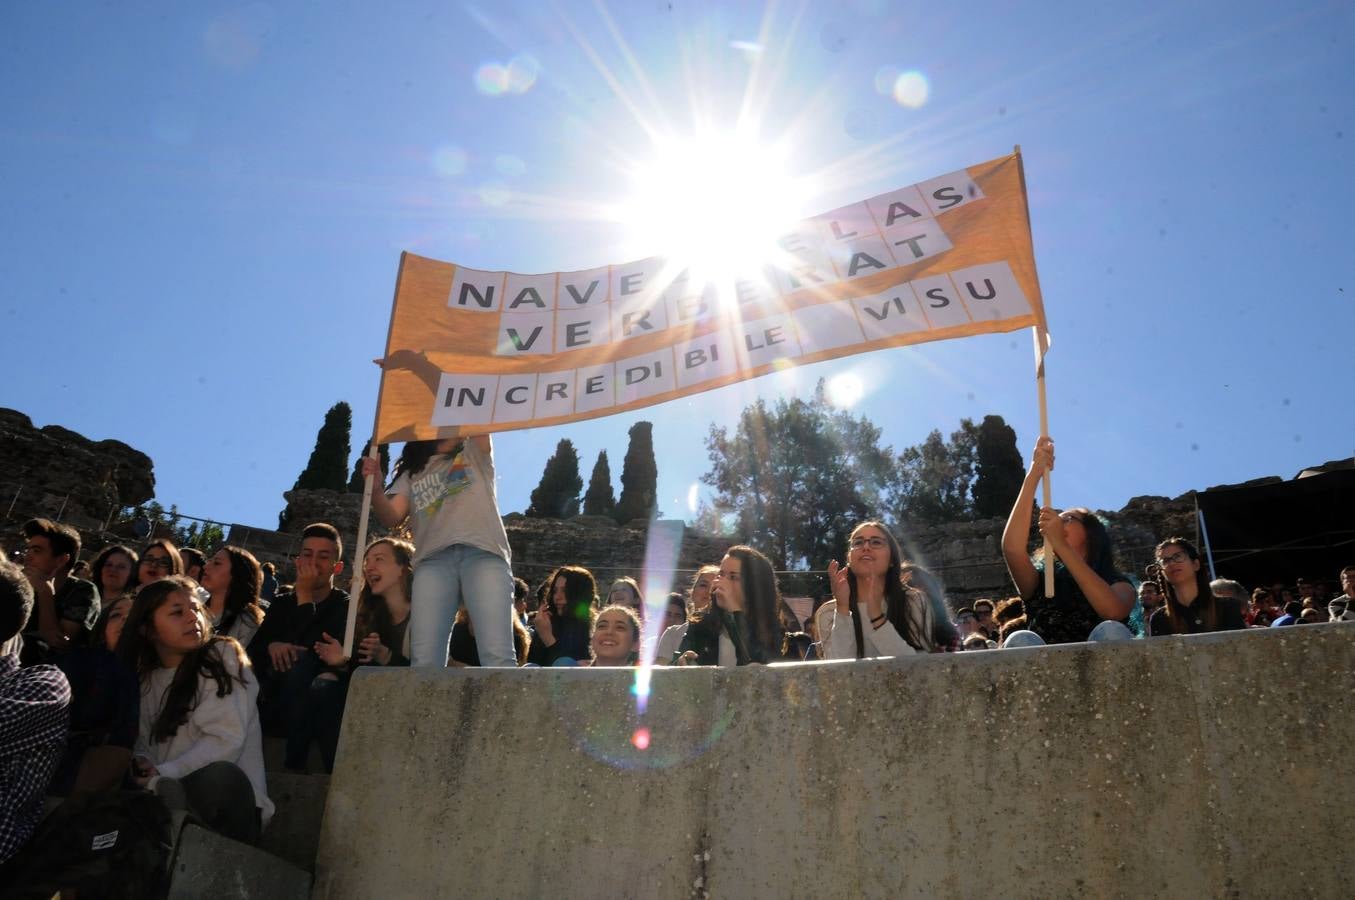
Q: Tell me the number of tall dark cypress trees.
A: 6